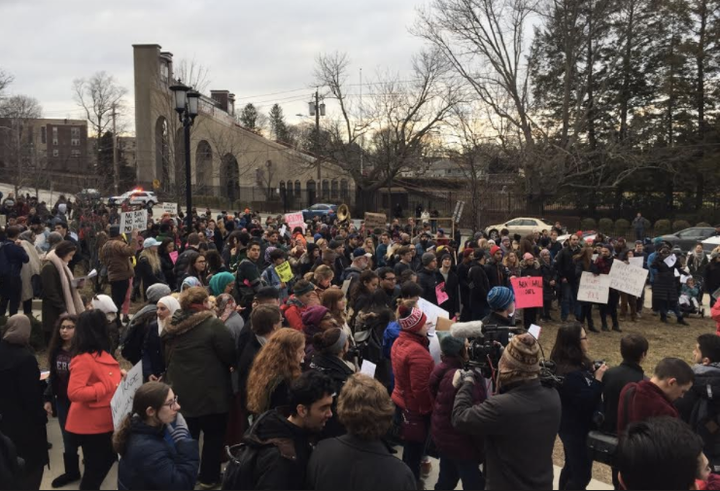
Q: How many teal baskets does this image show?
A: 0